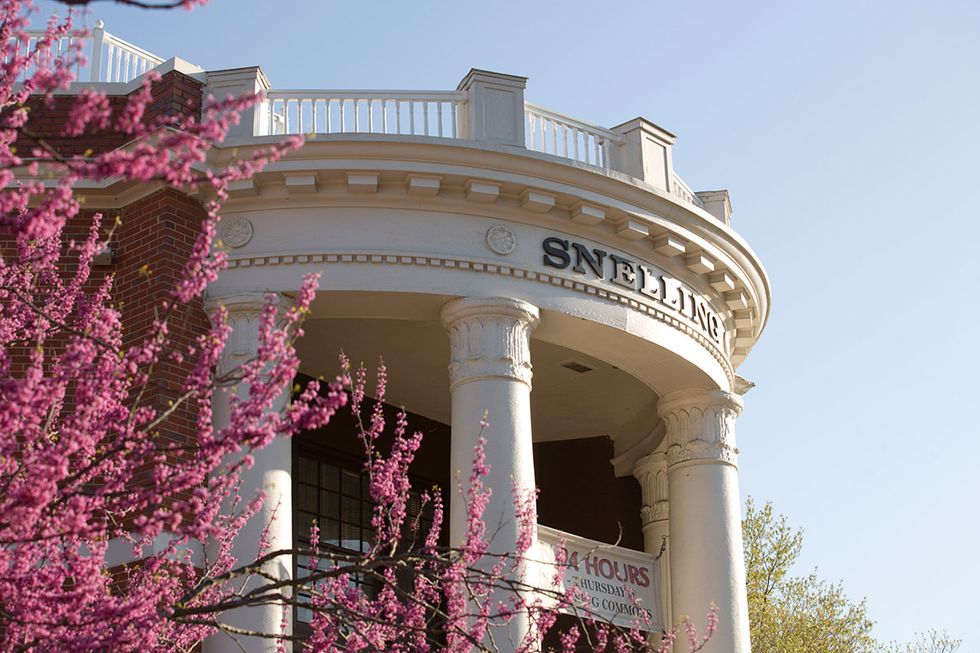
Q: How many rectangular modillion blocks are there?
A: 15